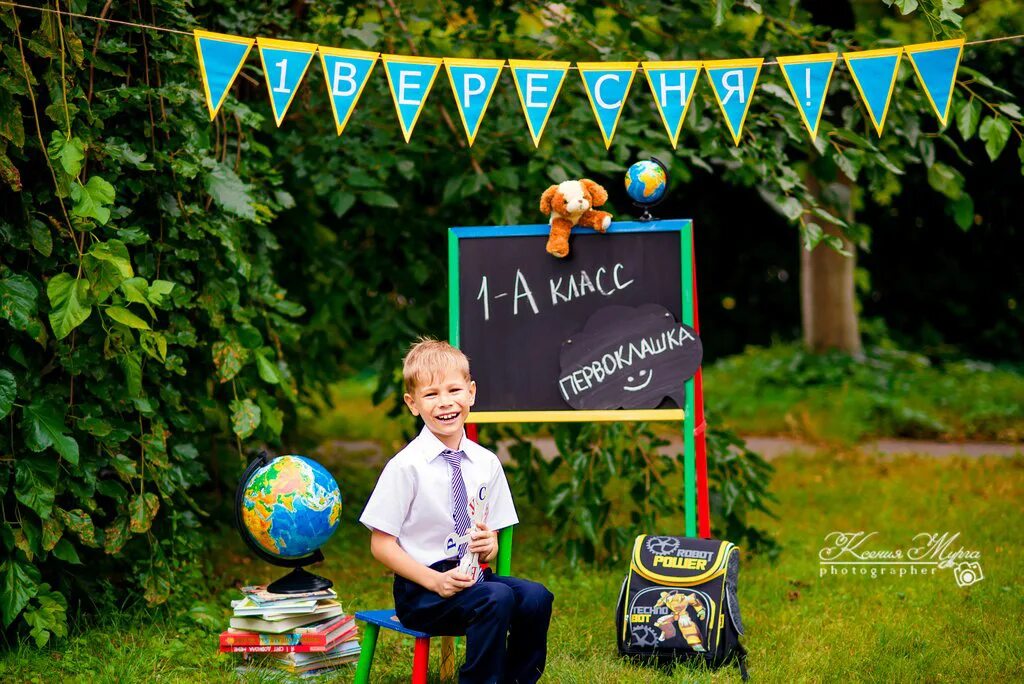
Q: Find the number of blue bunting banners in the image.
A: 12